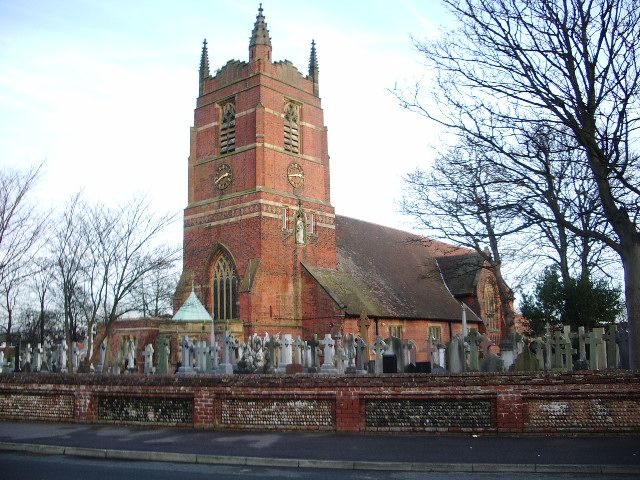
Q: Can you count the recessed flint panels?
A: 5